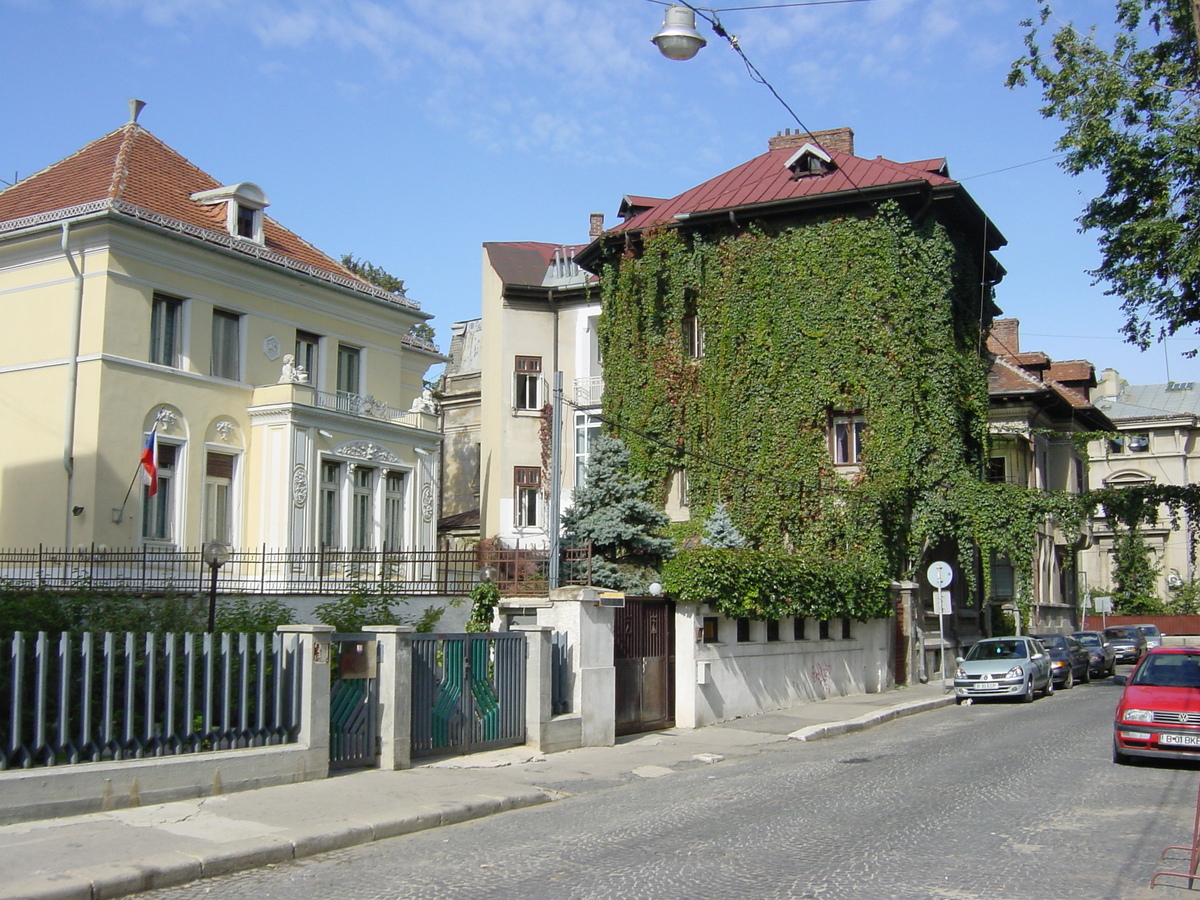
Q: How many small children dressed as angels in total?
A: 0